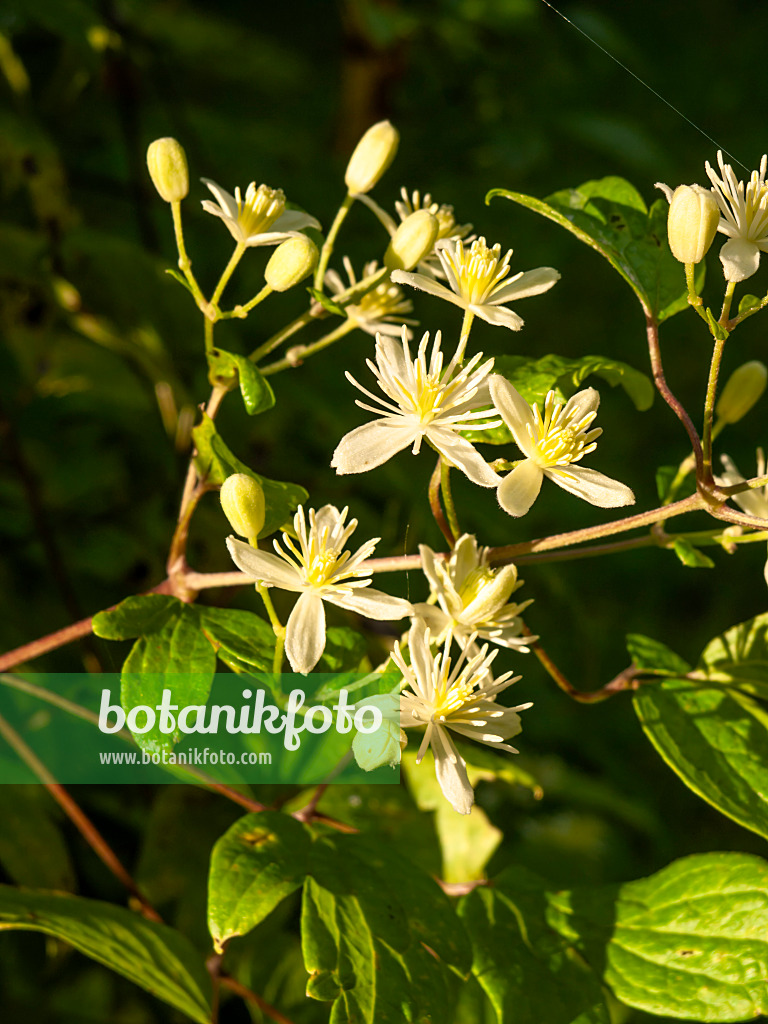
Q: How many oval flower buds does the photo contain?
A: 7